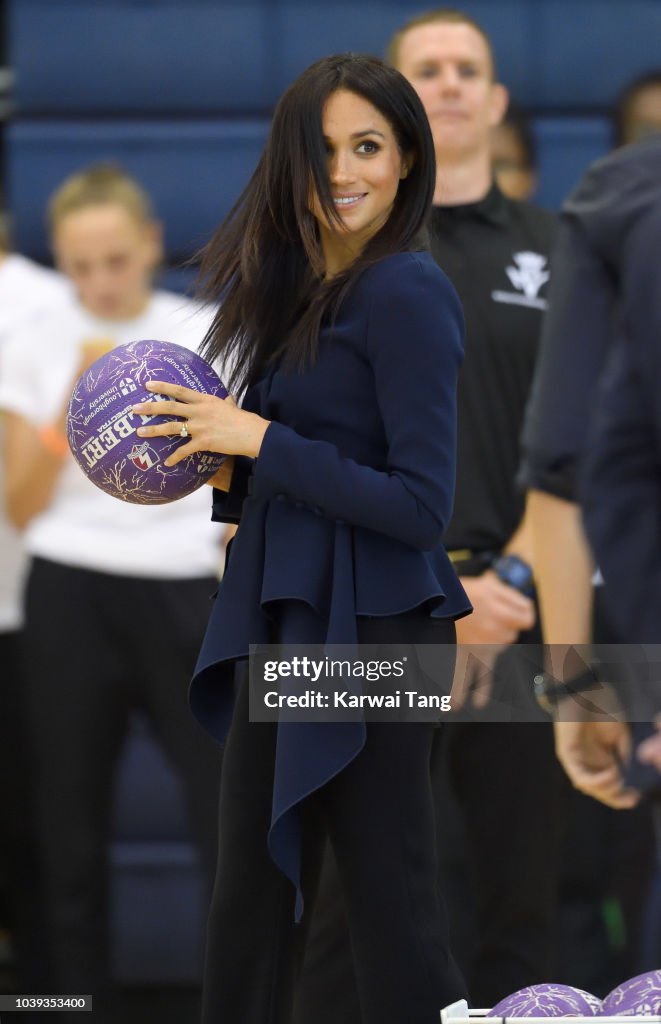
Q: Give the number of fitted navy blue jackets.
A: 1